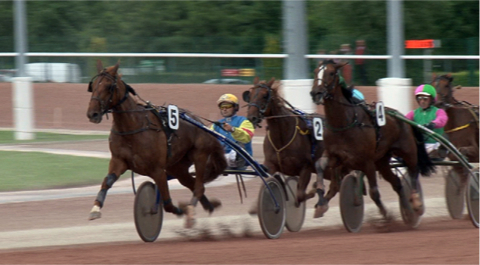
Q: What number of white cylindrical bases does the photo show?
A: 3